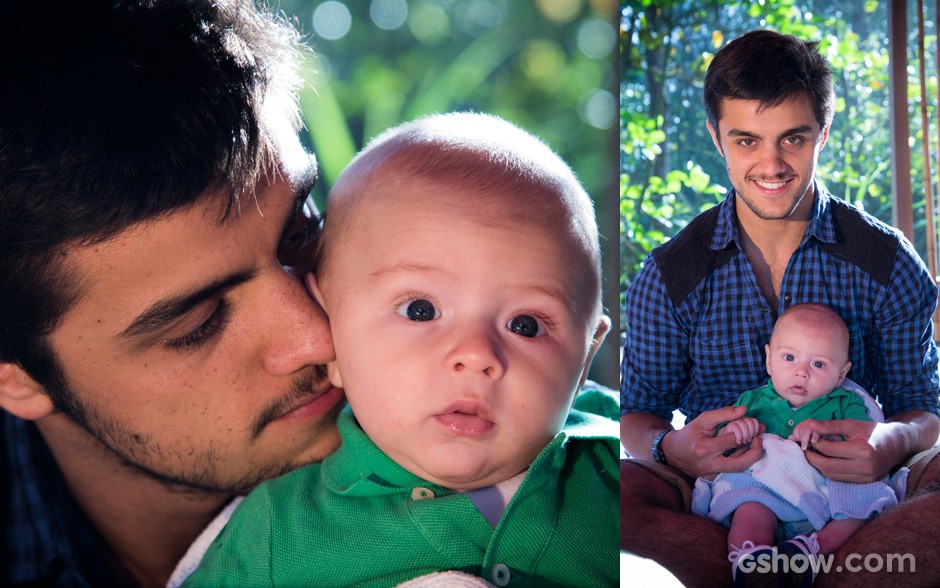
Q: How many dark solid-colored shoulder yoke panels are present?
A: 2